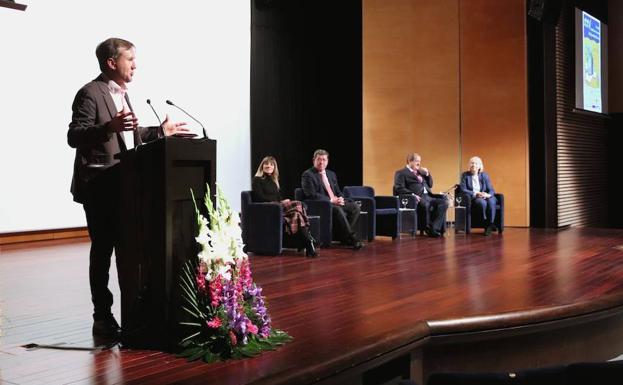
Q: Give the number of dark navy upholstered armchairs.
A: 5